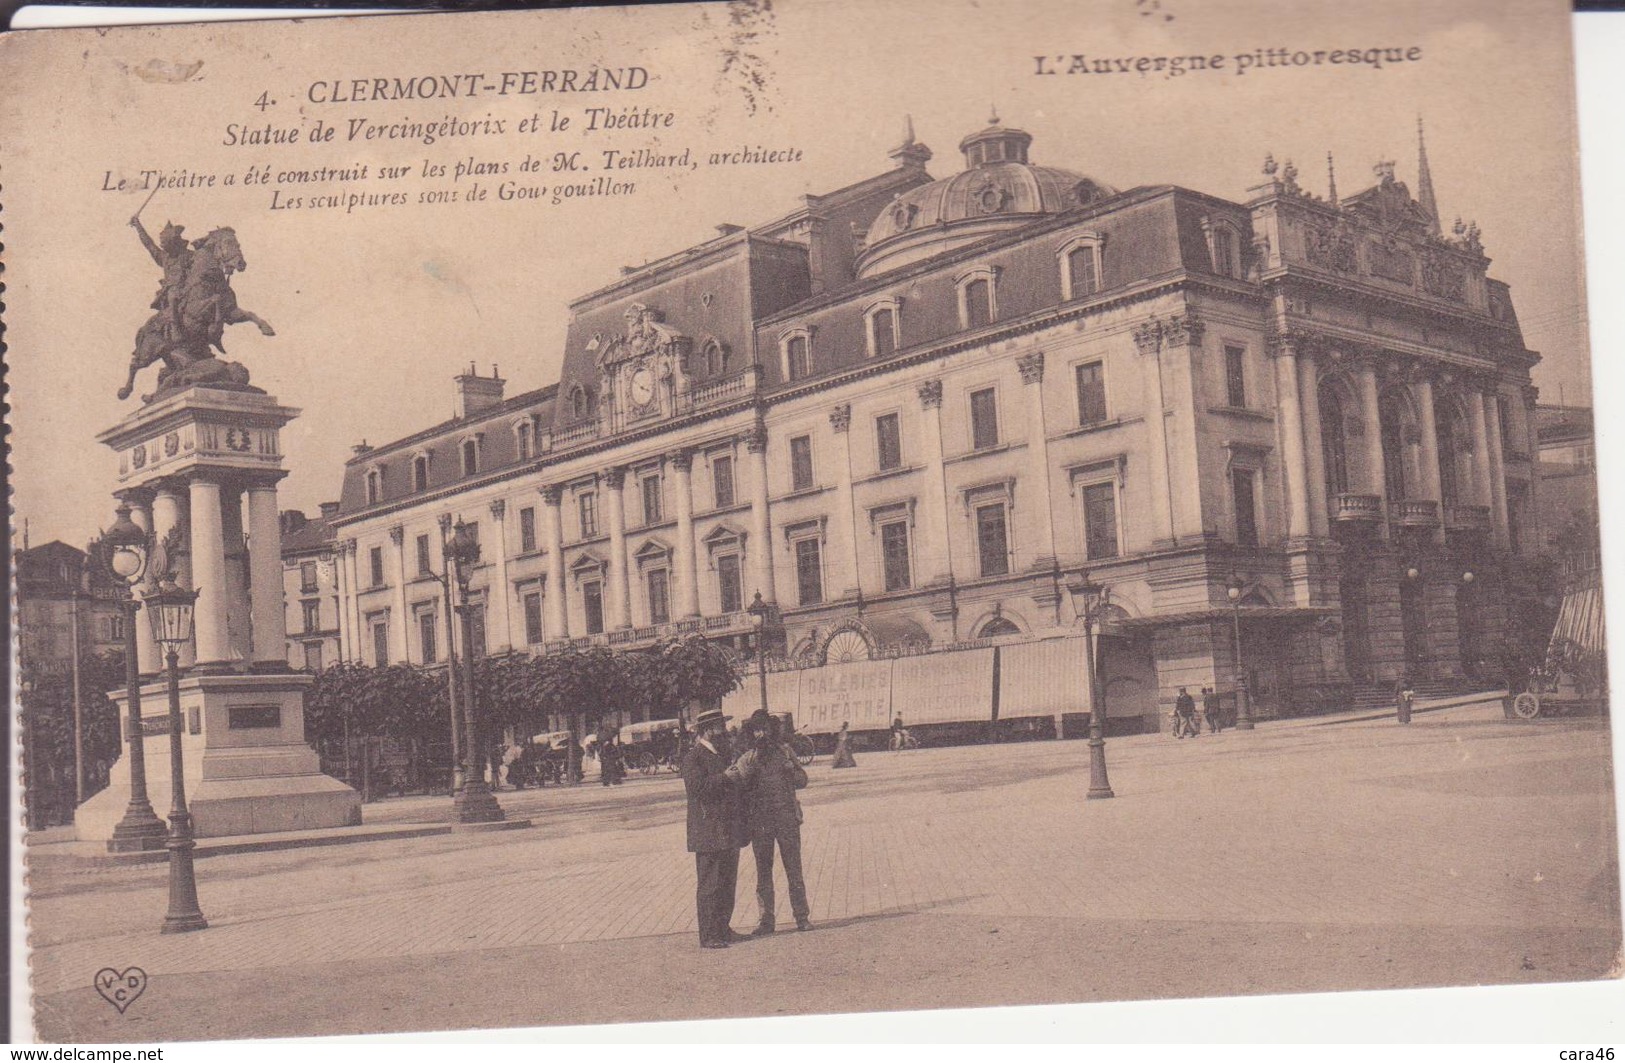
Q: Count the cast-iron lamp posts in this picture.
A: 6